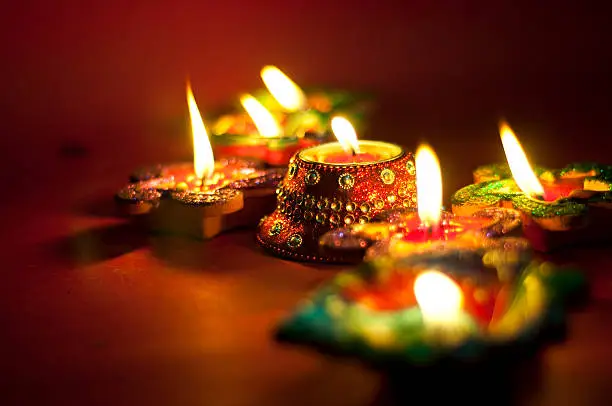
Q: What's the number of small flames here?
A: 7